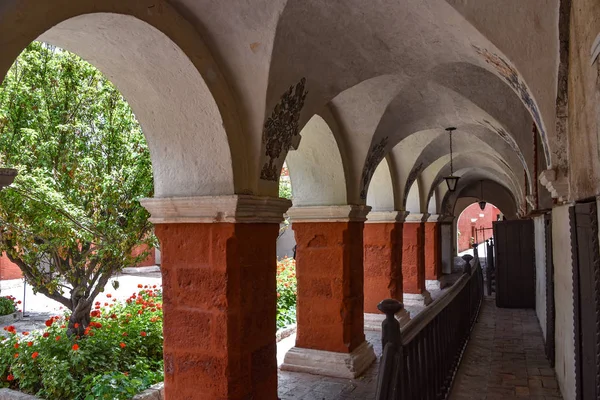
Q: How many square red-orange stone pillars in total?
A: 5